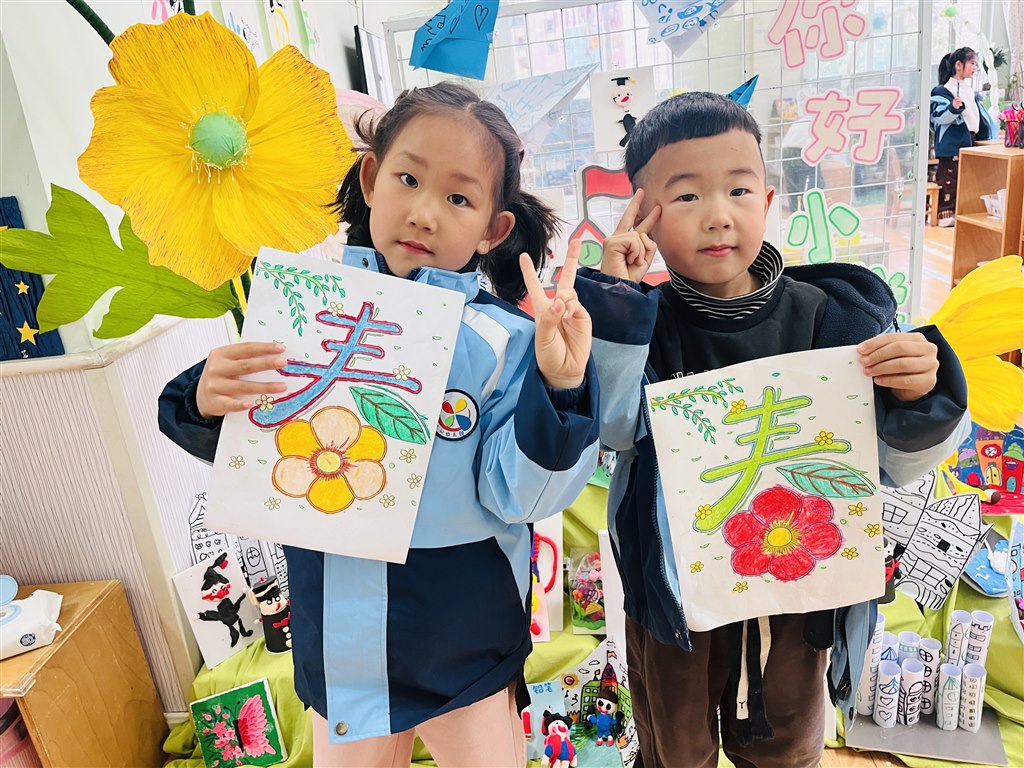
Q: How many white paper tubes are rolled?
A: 10